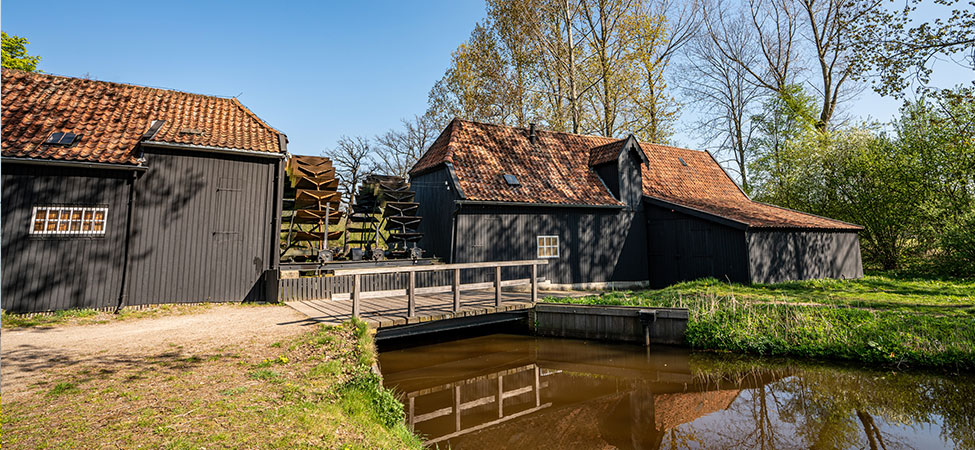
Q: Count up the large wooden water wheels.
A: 2